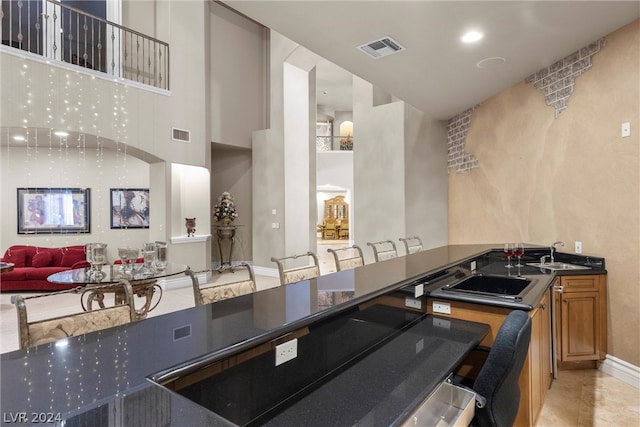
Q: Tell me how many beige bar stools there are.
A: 6